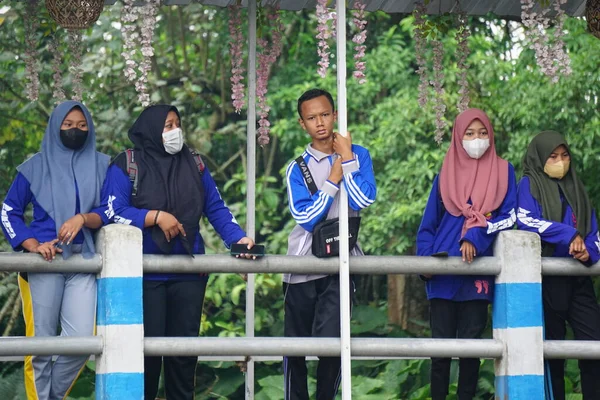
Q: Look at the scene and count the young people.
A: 5